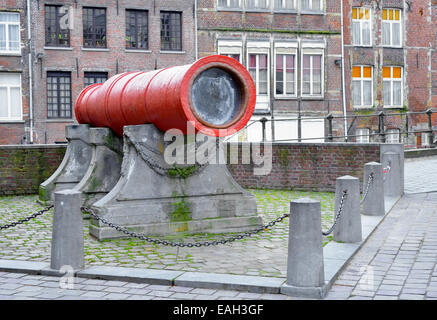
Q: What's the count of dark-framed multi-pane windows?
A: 6